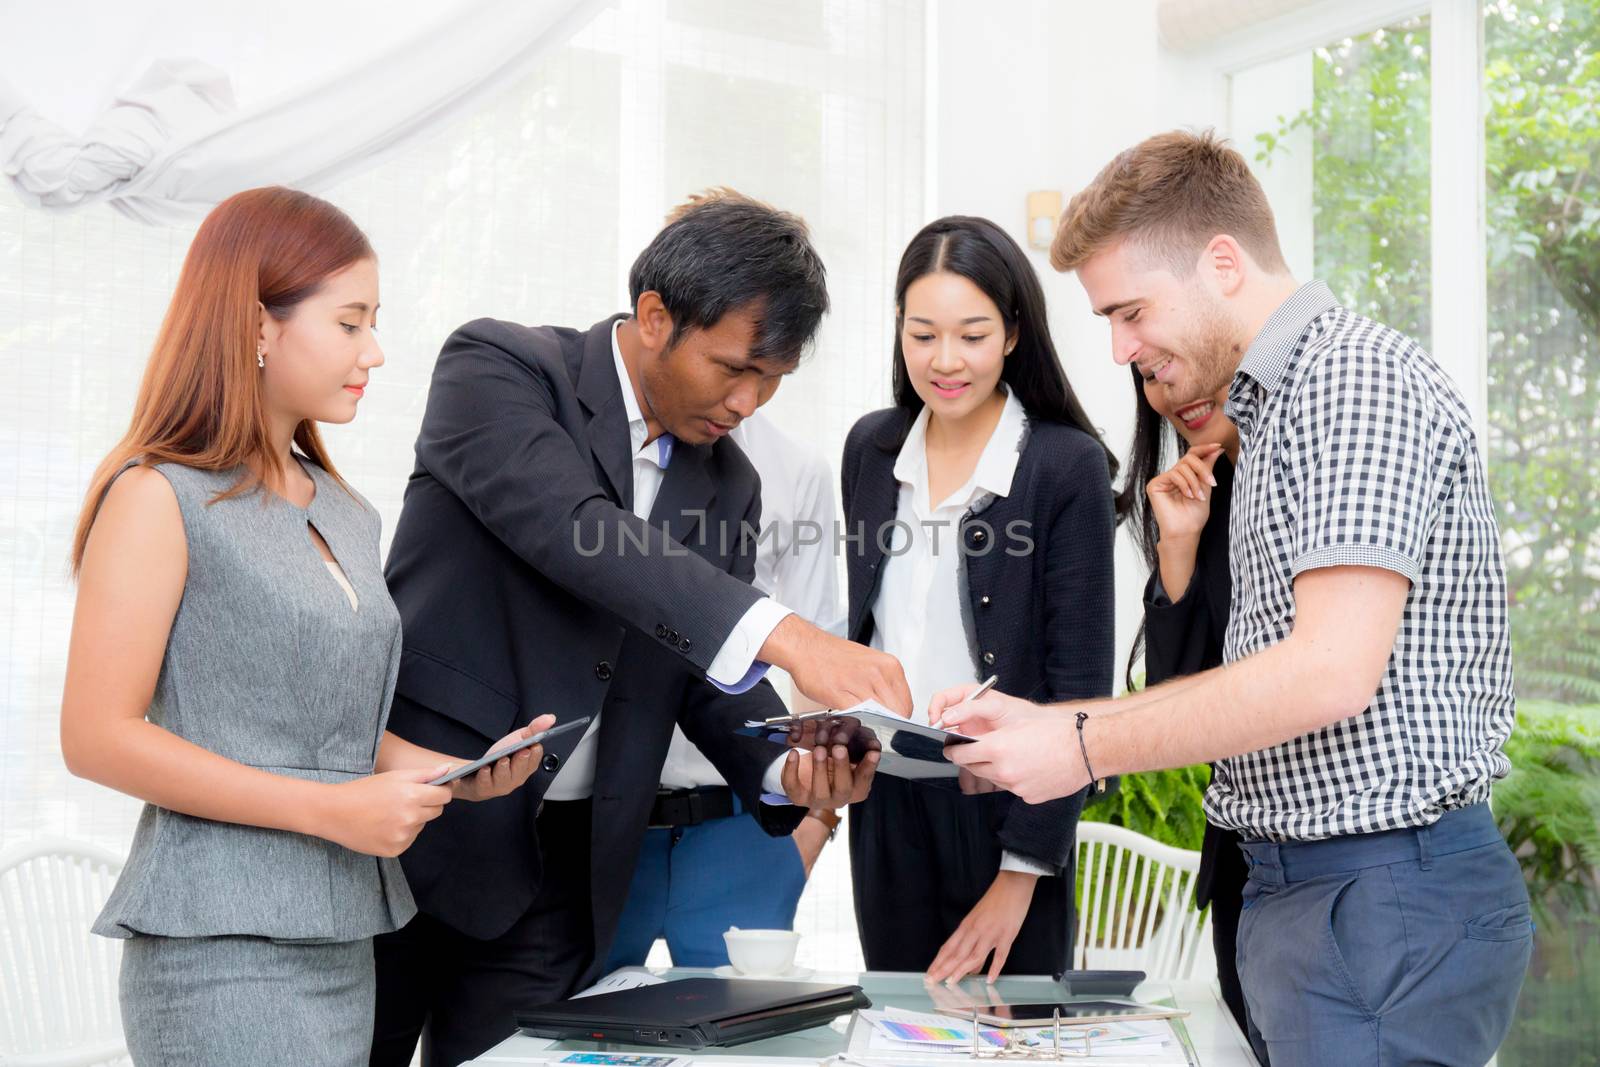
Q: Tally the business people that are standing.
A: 6